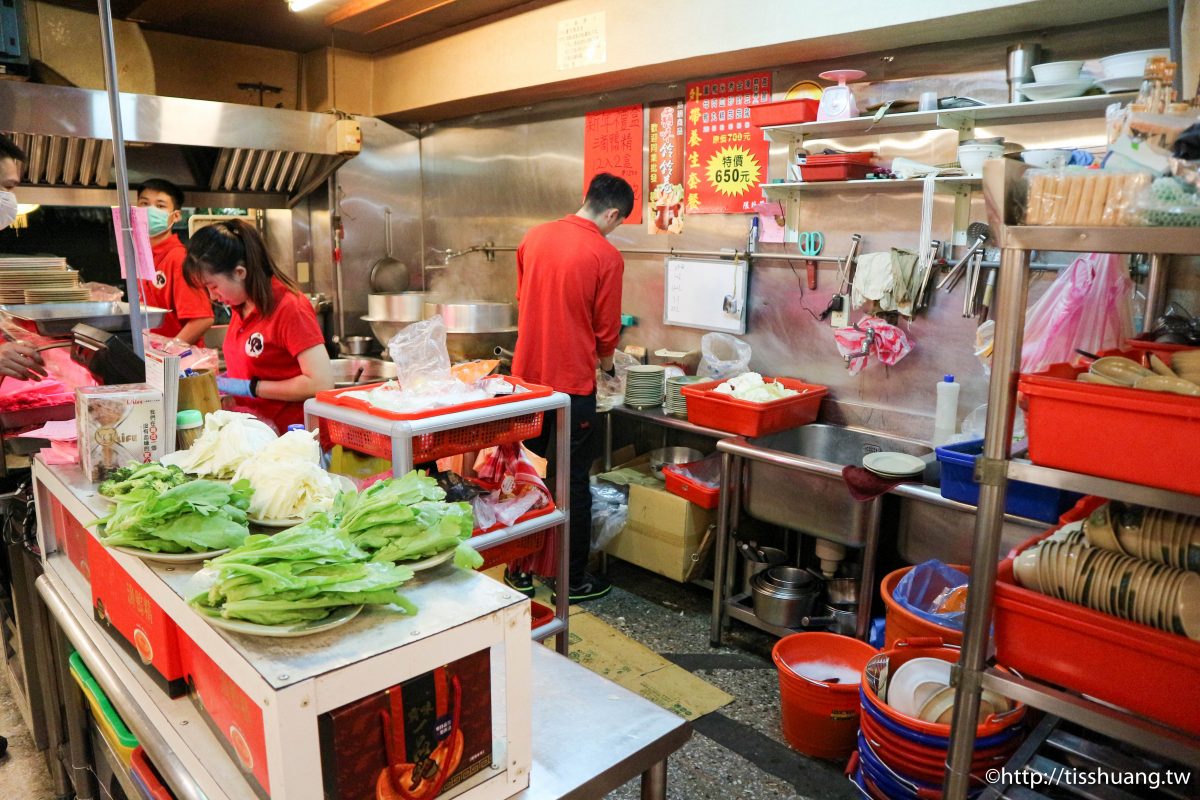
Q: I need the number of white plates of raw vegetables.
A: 6